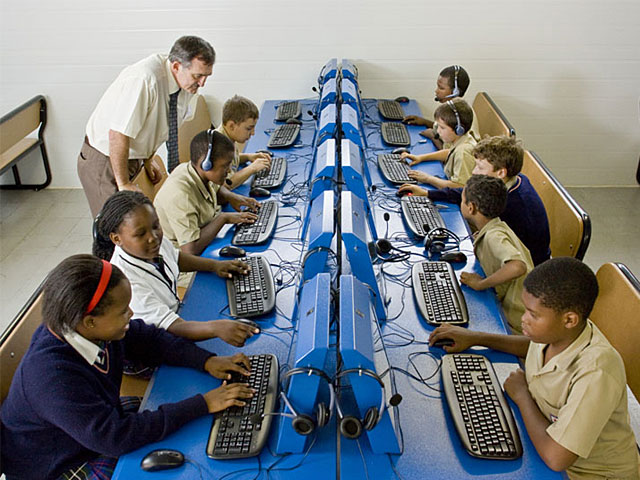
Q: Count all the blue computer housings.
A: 12